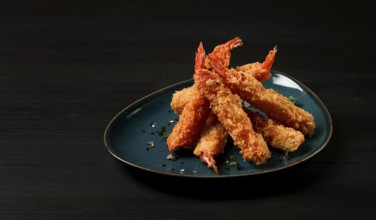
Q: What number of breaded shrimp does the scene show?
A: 6